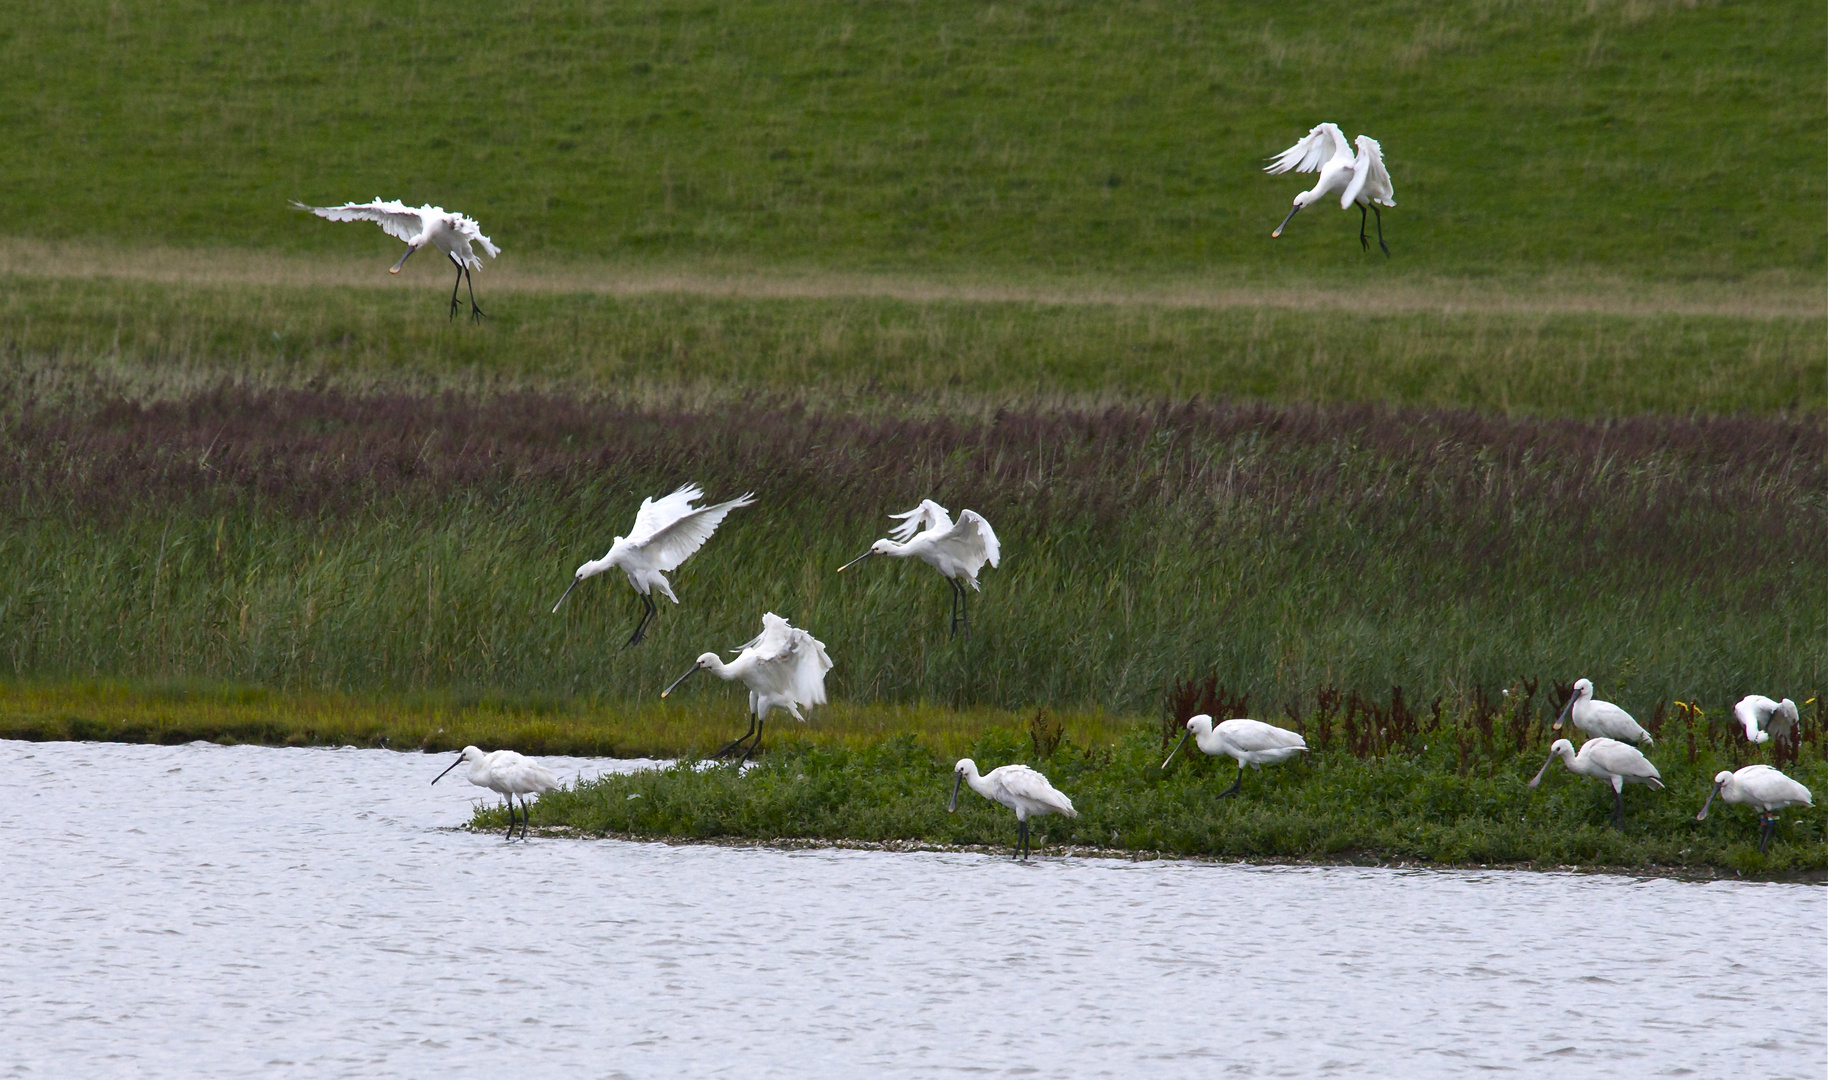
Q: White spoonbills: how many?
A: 12